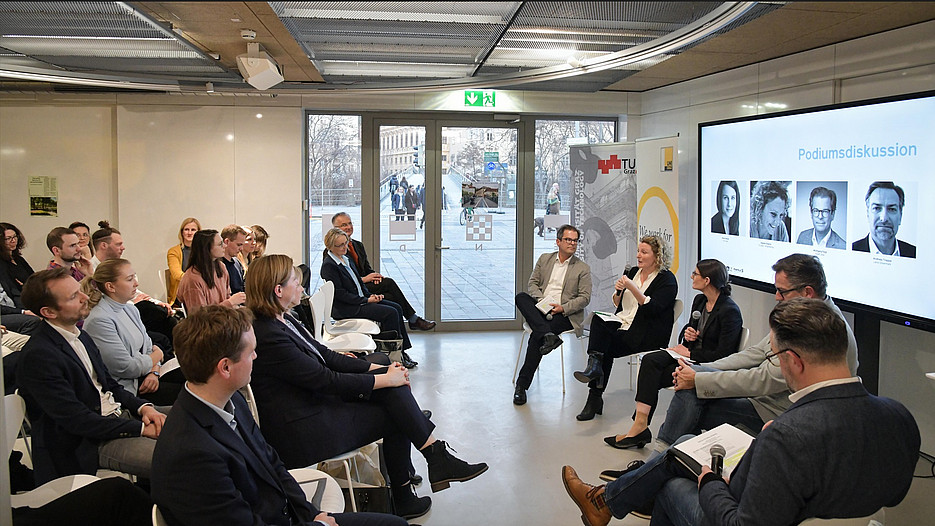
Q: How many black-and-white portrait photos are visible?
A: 4